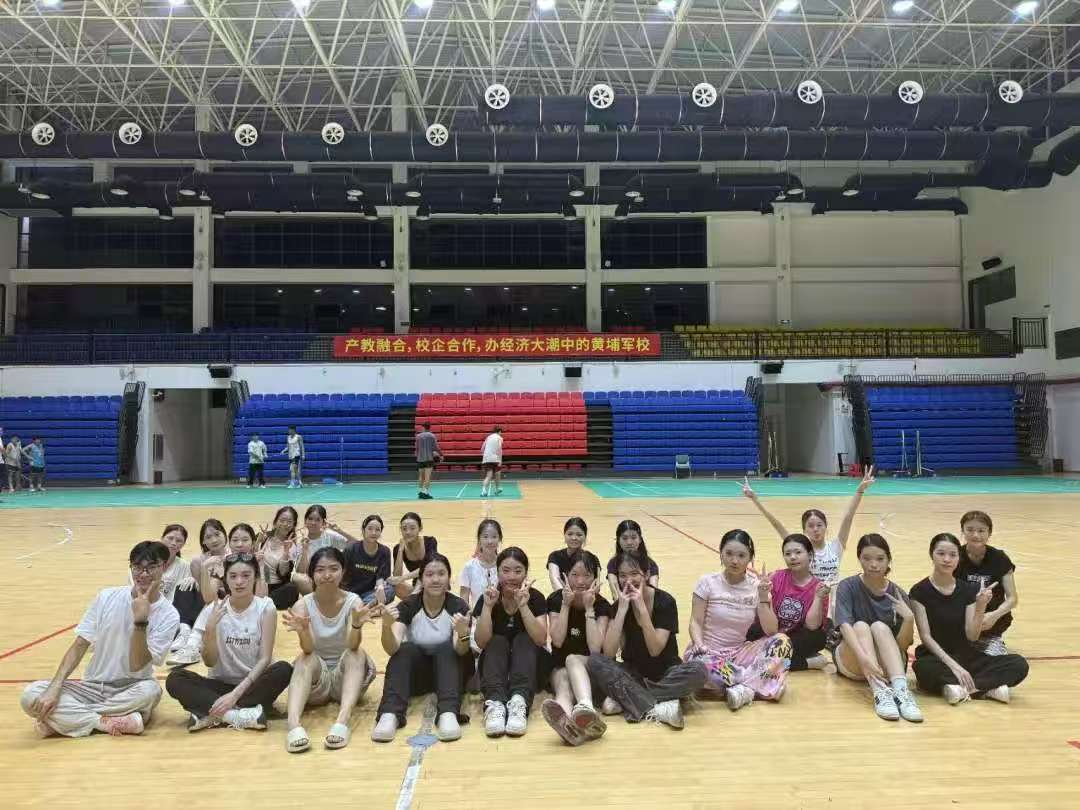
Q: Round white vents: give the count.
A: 11